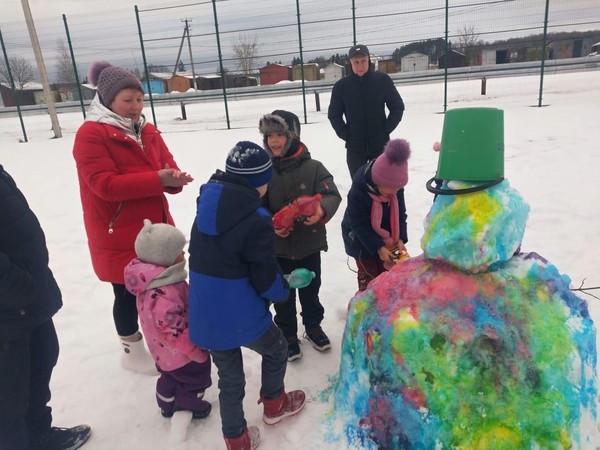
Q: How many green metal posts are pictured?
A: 8